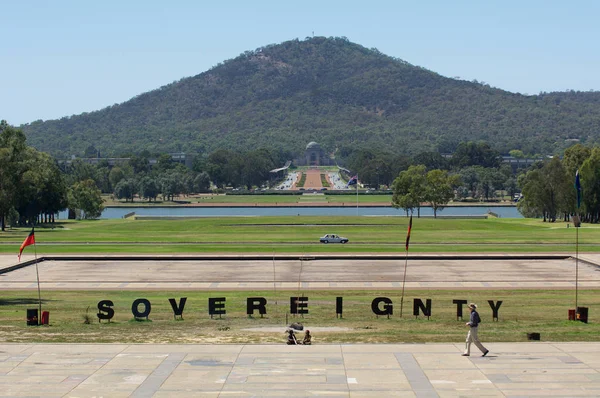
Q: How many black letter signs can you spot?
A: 11